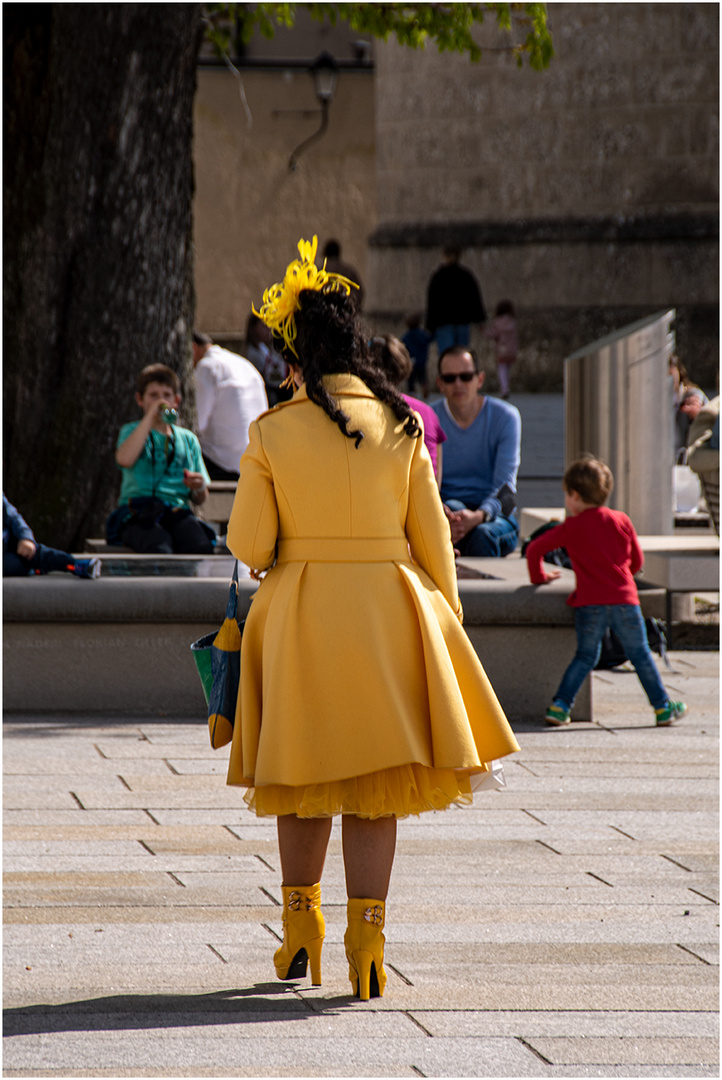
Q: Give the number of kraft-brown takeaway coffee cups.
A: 0